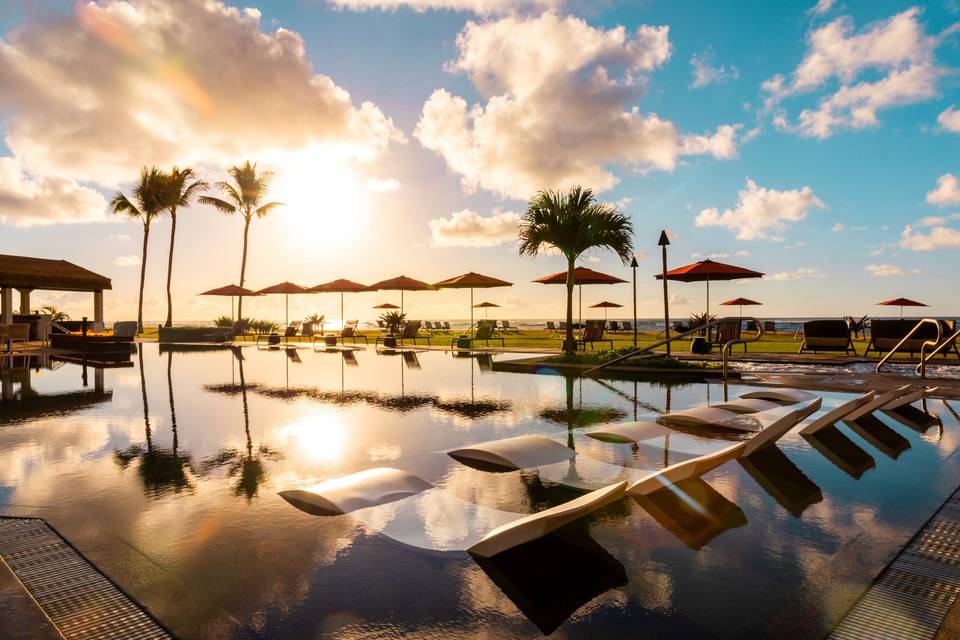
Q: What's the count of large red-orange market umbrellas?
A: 7